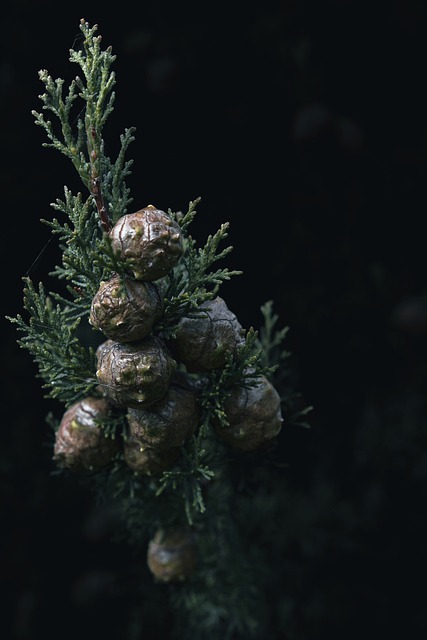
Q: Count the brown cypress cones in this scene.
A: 9